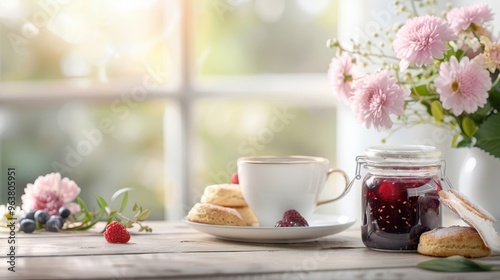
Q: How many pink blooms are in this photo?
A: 6